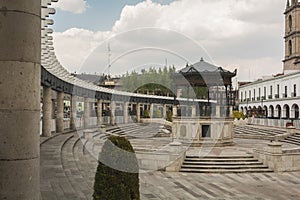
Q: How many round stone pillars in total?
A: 11